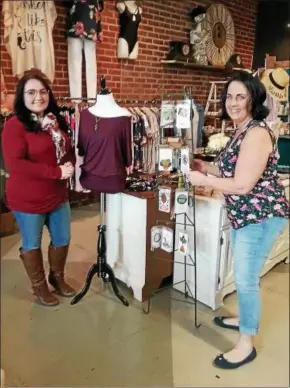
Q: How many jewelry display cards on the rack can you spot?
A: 9